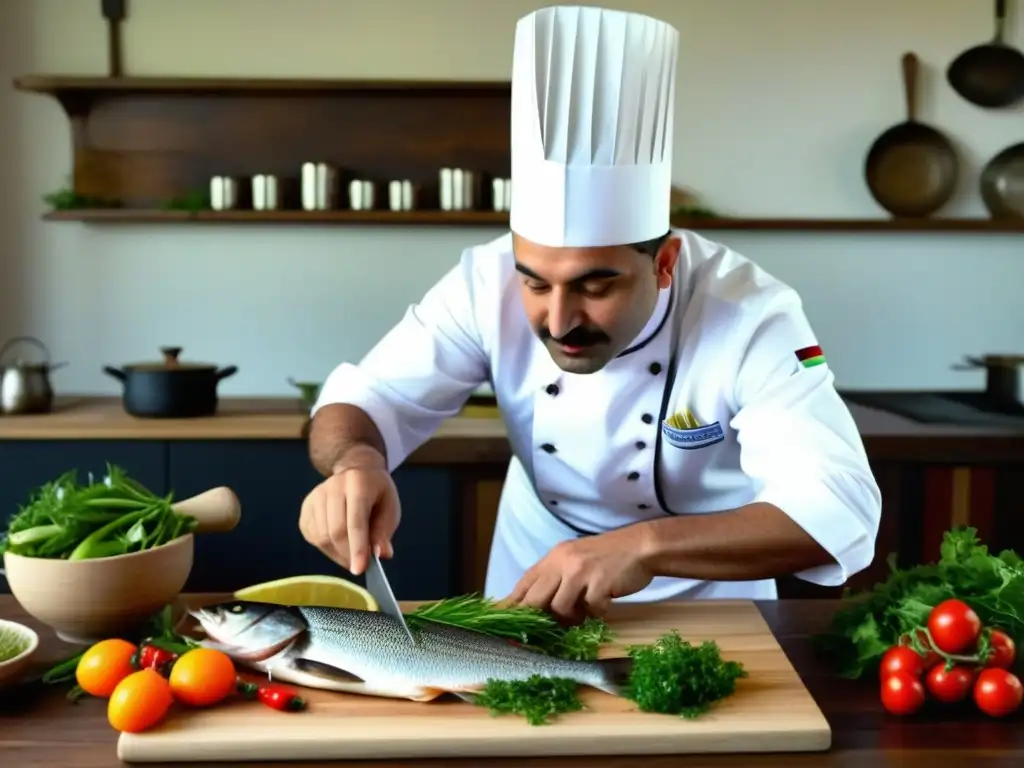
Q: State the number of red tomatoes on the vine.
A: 6